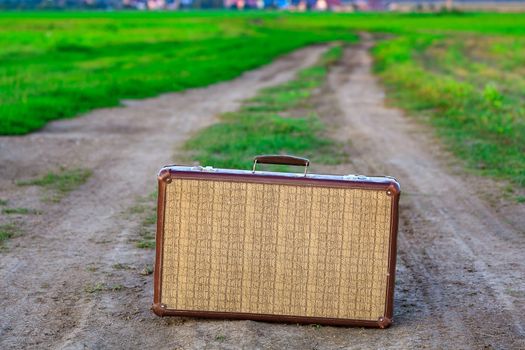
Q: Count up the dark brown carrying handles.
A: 1